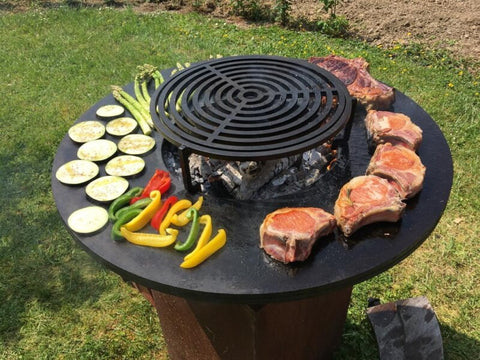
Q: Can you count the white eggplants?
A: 9